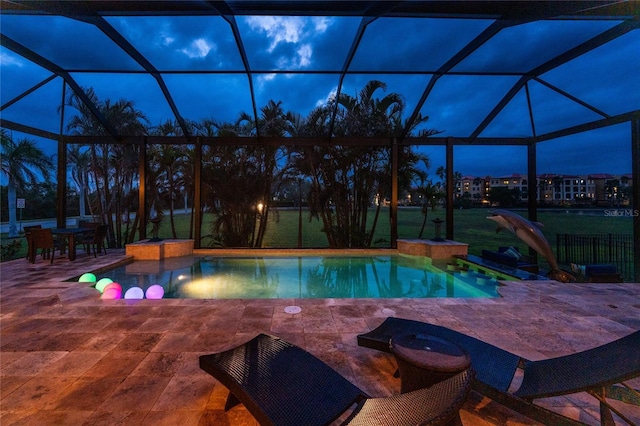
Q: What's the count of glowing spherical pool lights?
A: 6